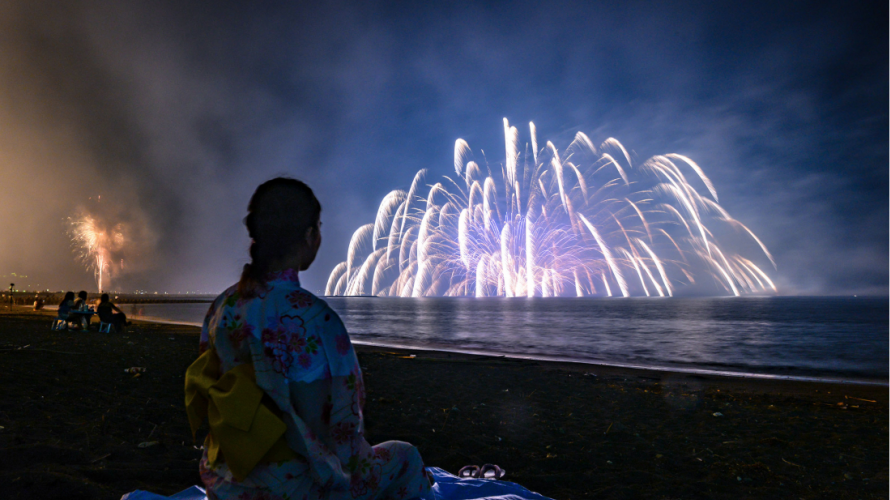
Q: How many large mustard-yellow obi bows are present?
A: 1